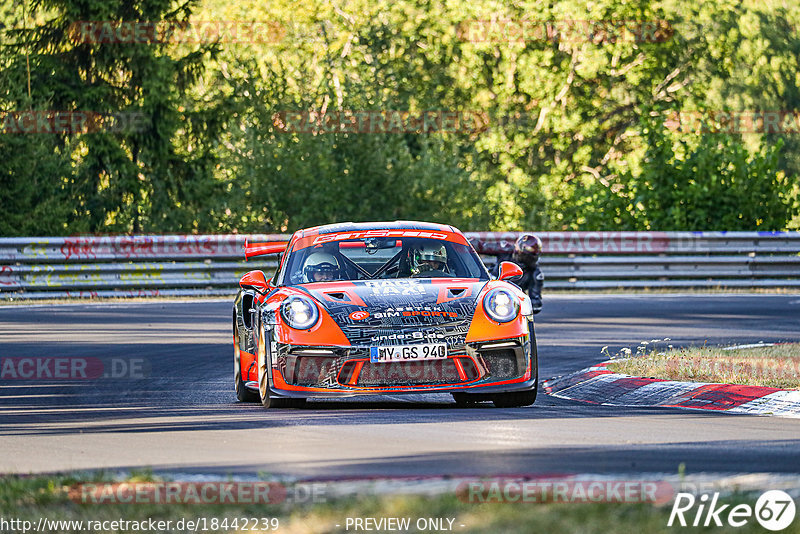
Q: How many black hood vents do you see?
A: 2